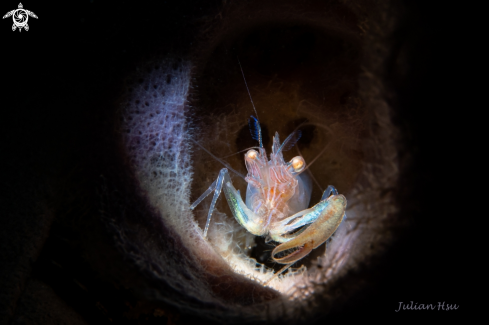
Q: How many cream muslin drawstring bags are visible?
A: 0